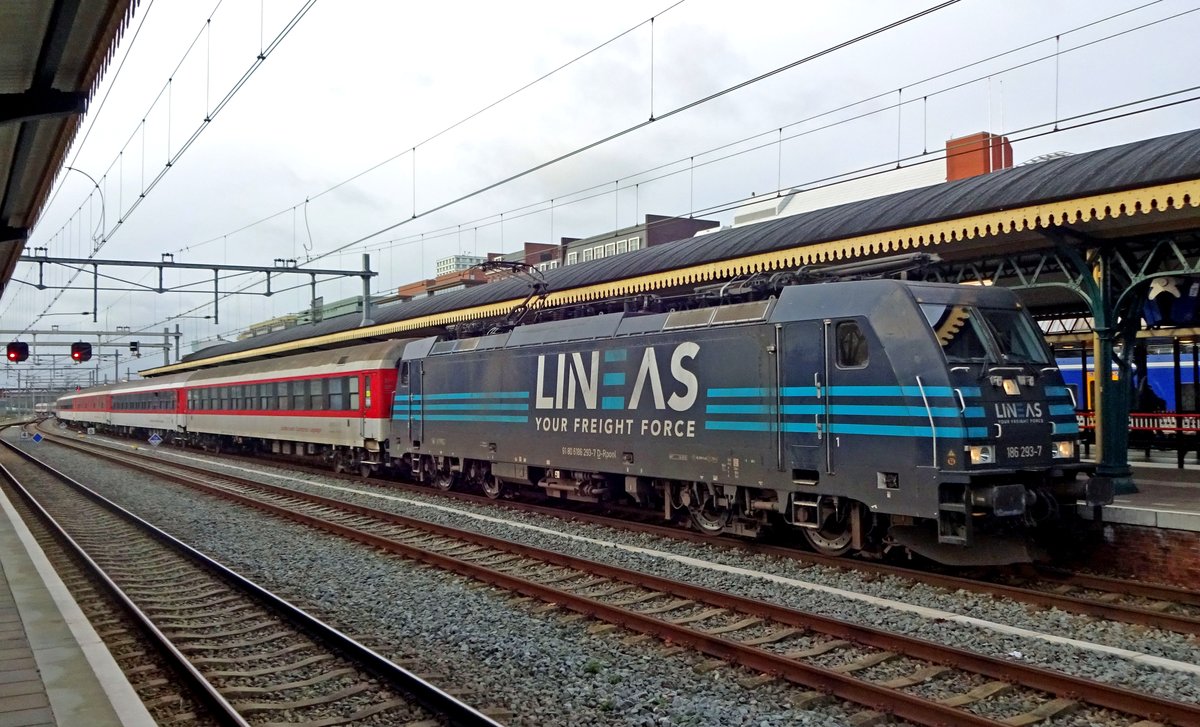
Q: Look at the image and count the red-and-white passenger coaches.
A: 4